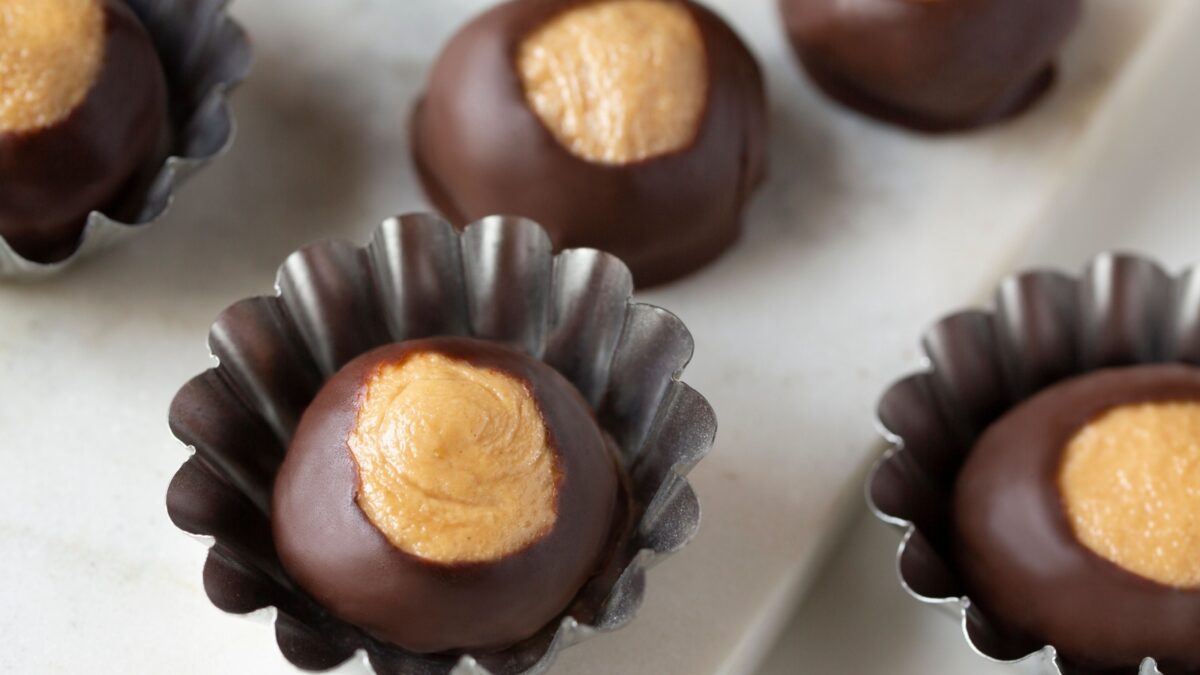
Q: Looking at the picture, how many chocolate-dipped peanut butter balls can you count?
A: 5